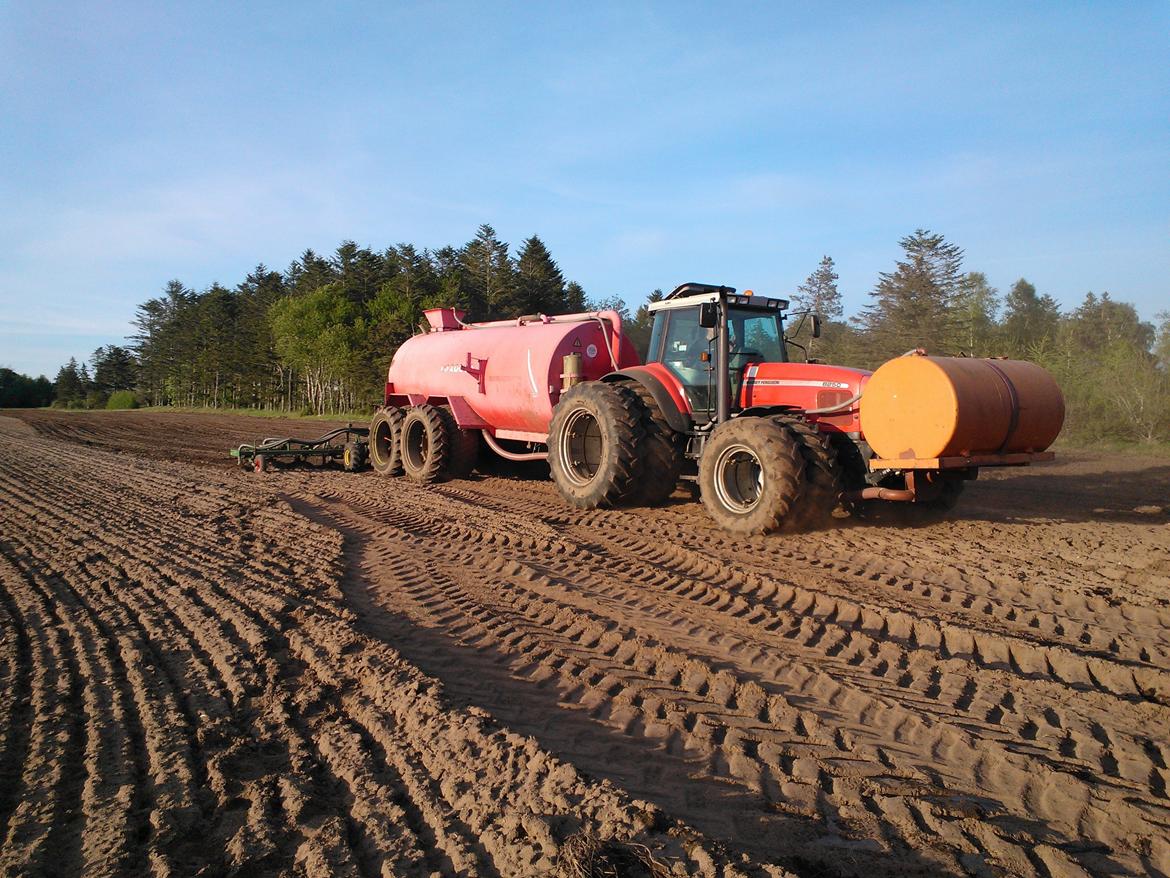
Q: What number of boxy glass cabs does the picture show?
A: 1